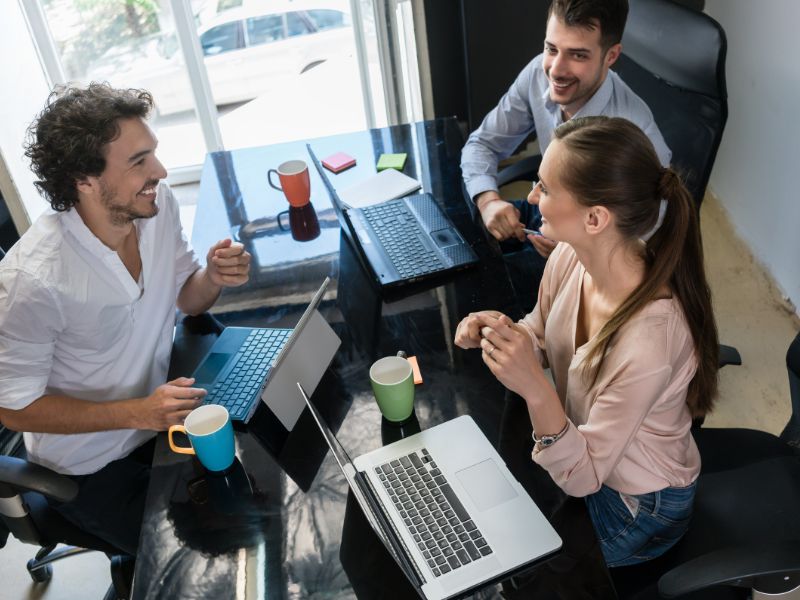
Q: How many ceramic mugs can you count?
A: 3